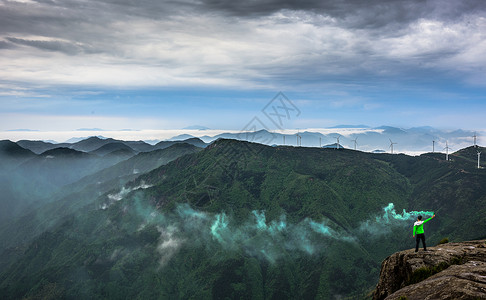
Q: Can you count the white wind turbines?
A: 11